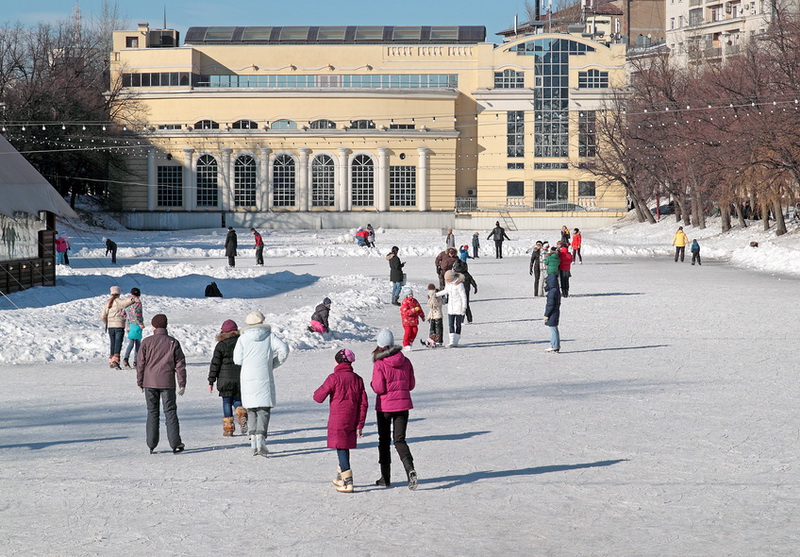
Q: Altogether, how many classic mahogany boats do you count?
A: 0